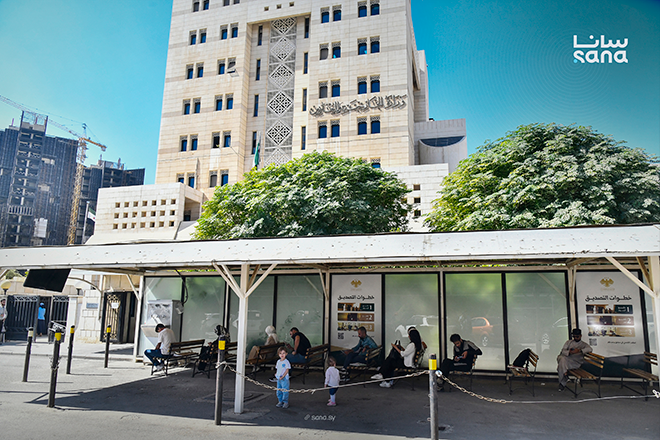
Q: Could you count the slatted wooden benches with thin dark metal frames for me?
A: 10